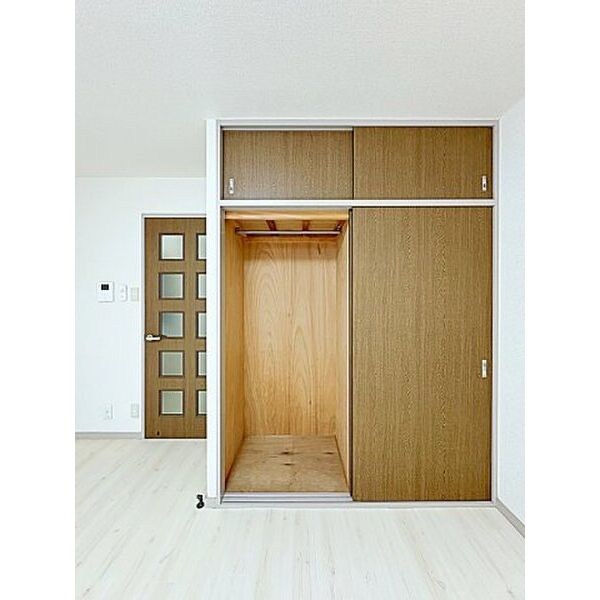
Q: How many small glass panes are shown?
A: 10